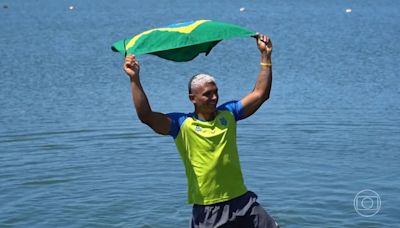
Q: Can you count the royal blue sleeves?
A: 2